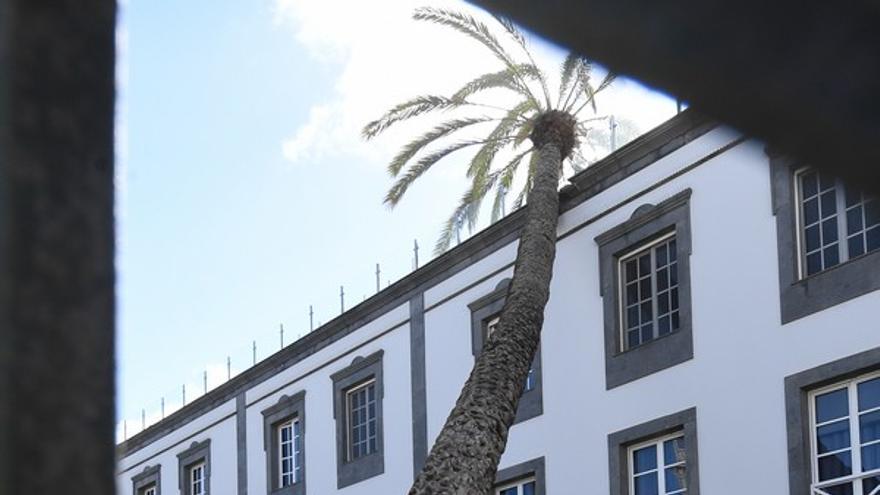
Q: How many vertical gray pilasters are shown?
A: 2